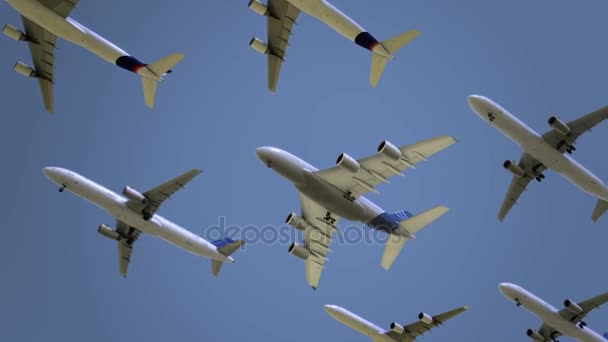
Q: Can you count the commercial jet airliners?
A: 7